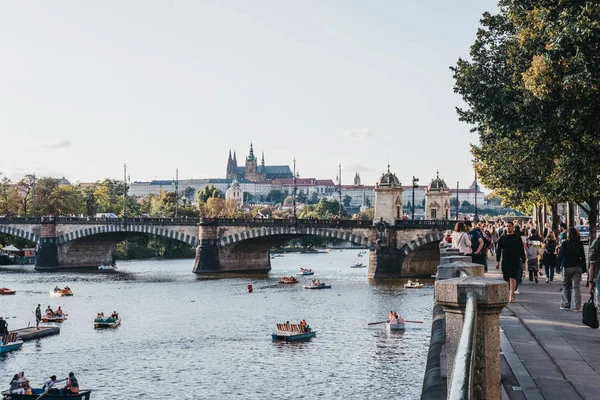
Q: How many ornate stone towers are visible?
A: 2